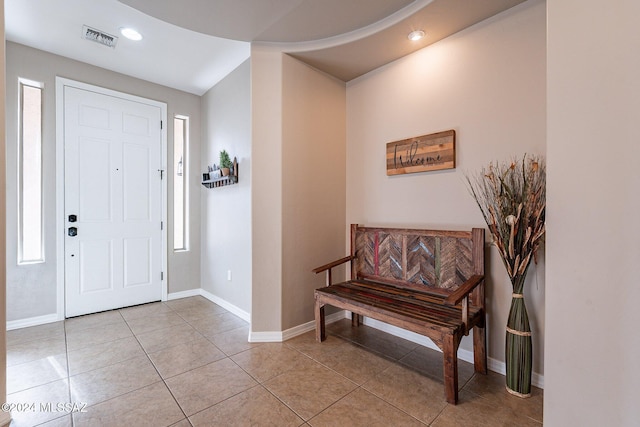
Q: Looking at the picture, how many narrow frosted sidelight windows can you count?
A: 2